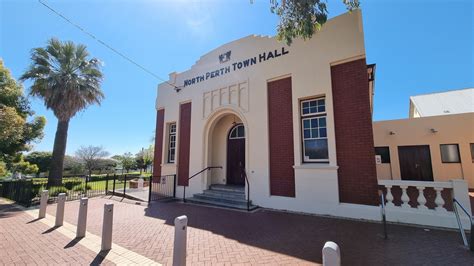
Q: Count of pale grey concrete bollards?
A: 6